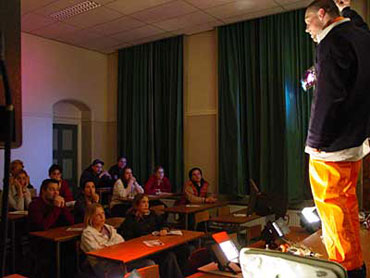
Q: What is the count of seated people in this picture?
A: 12